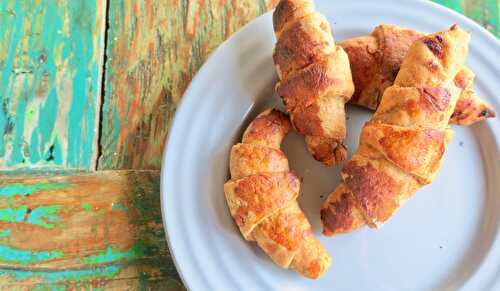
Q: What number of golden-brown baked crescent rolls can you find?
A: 4